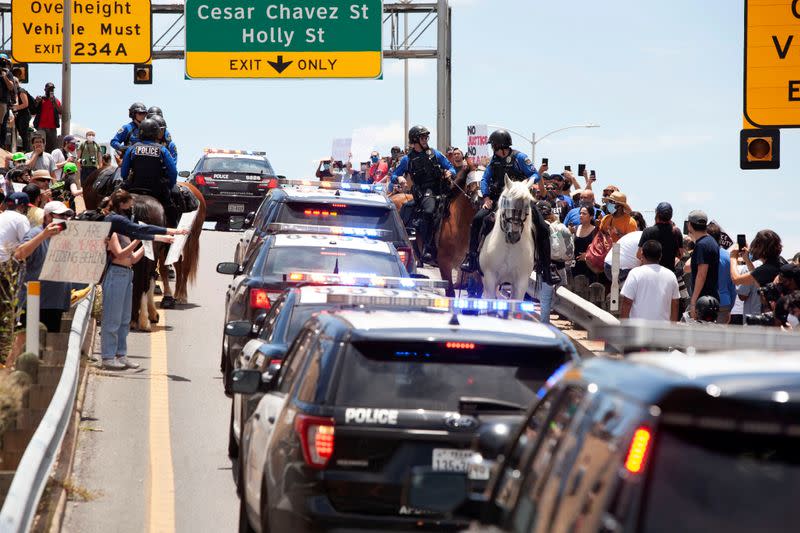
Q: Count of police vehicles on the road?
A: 6